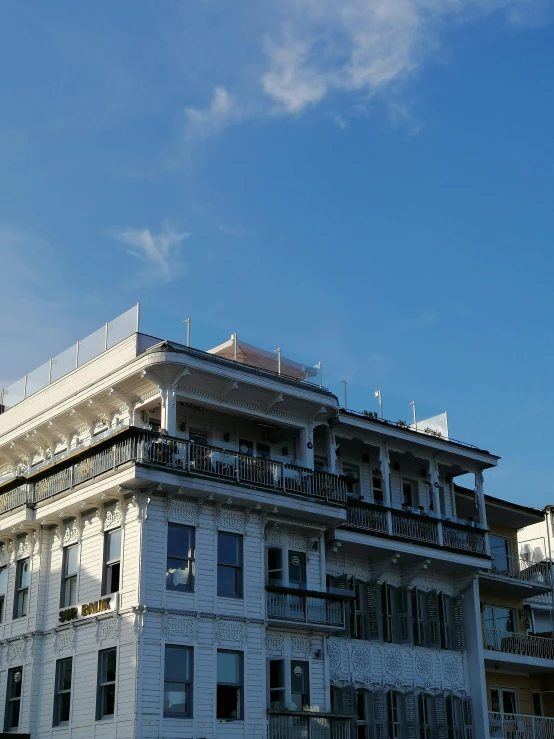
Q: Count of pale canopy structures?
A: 1